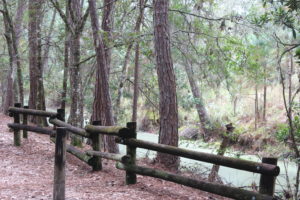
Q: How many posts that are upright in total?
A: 7